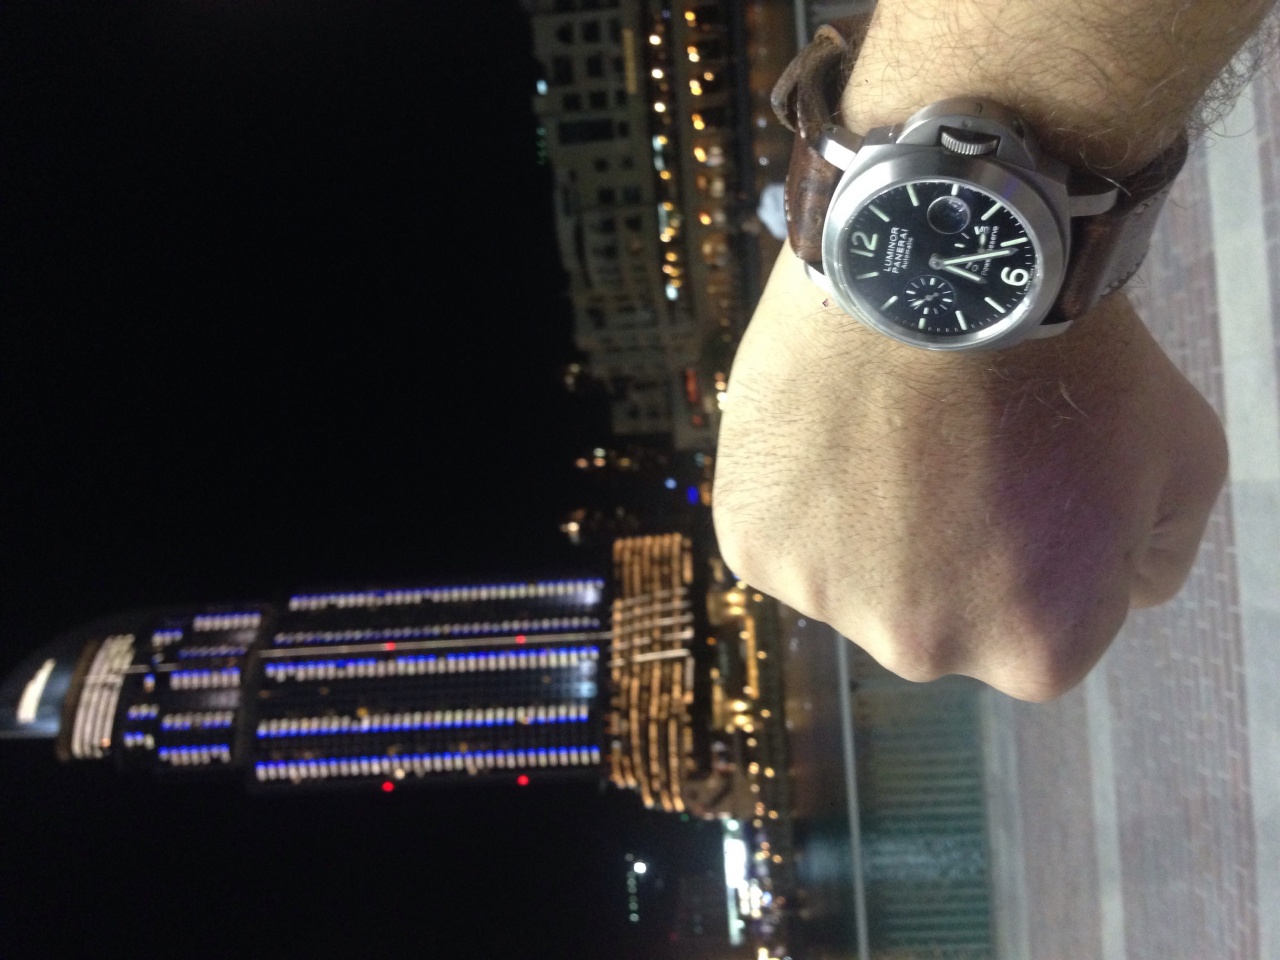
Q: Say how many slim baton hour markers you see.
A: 10